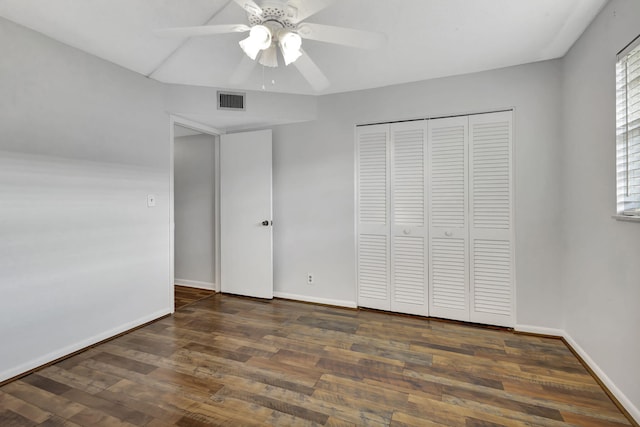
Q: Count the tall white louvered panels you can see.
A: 4